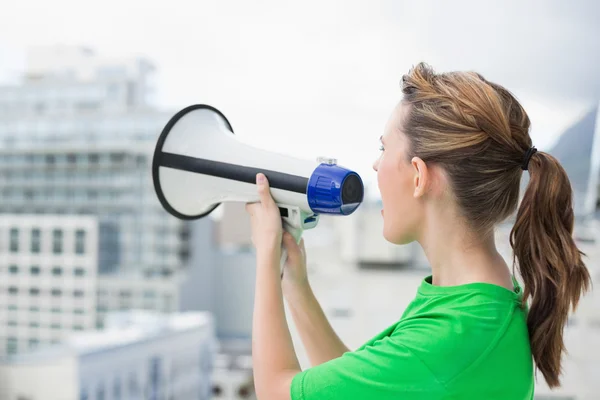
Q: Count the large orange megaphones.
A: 0